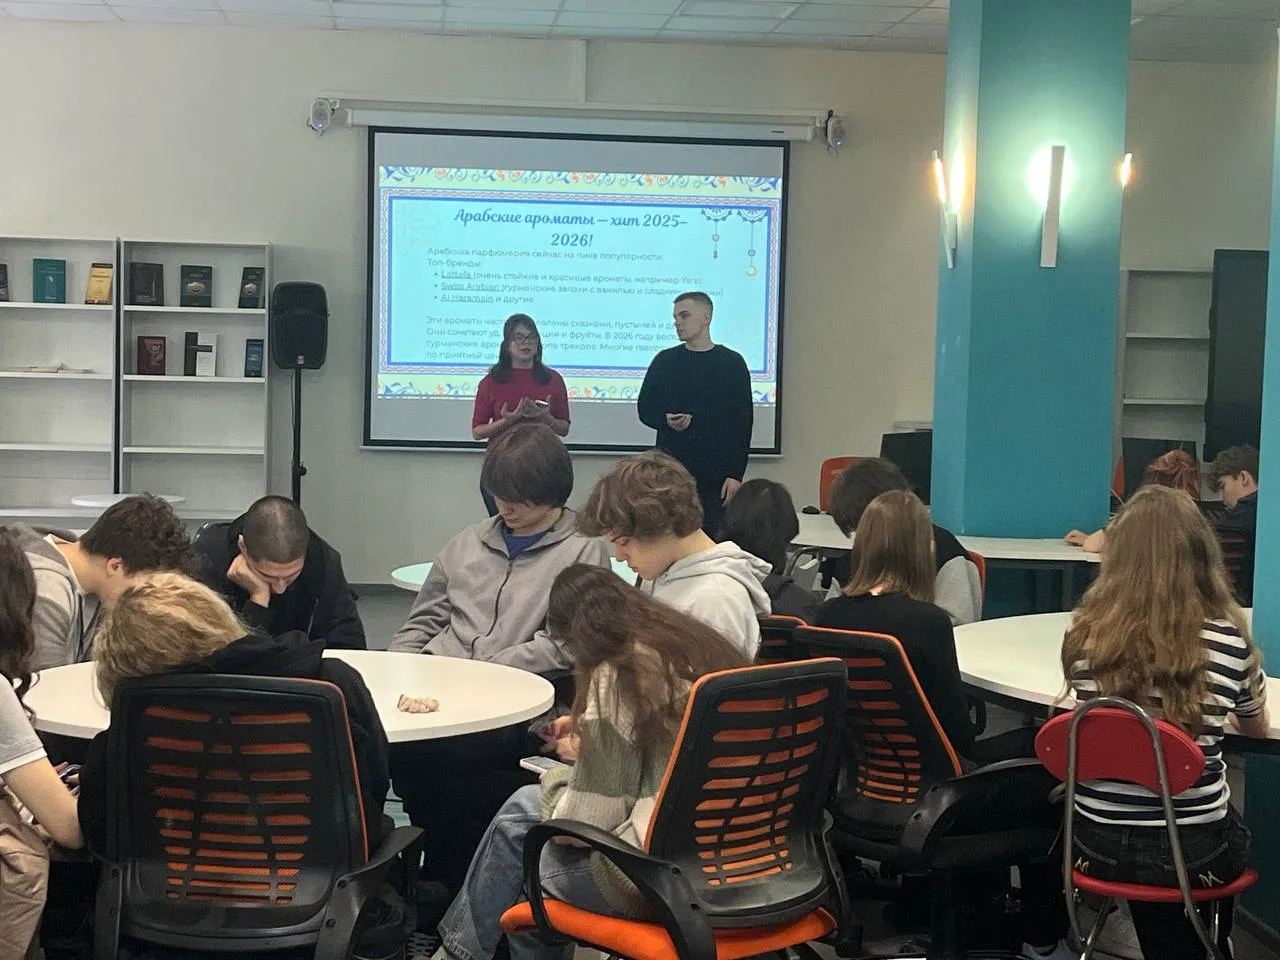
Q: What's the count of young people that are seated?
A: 13